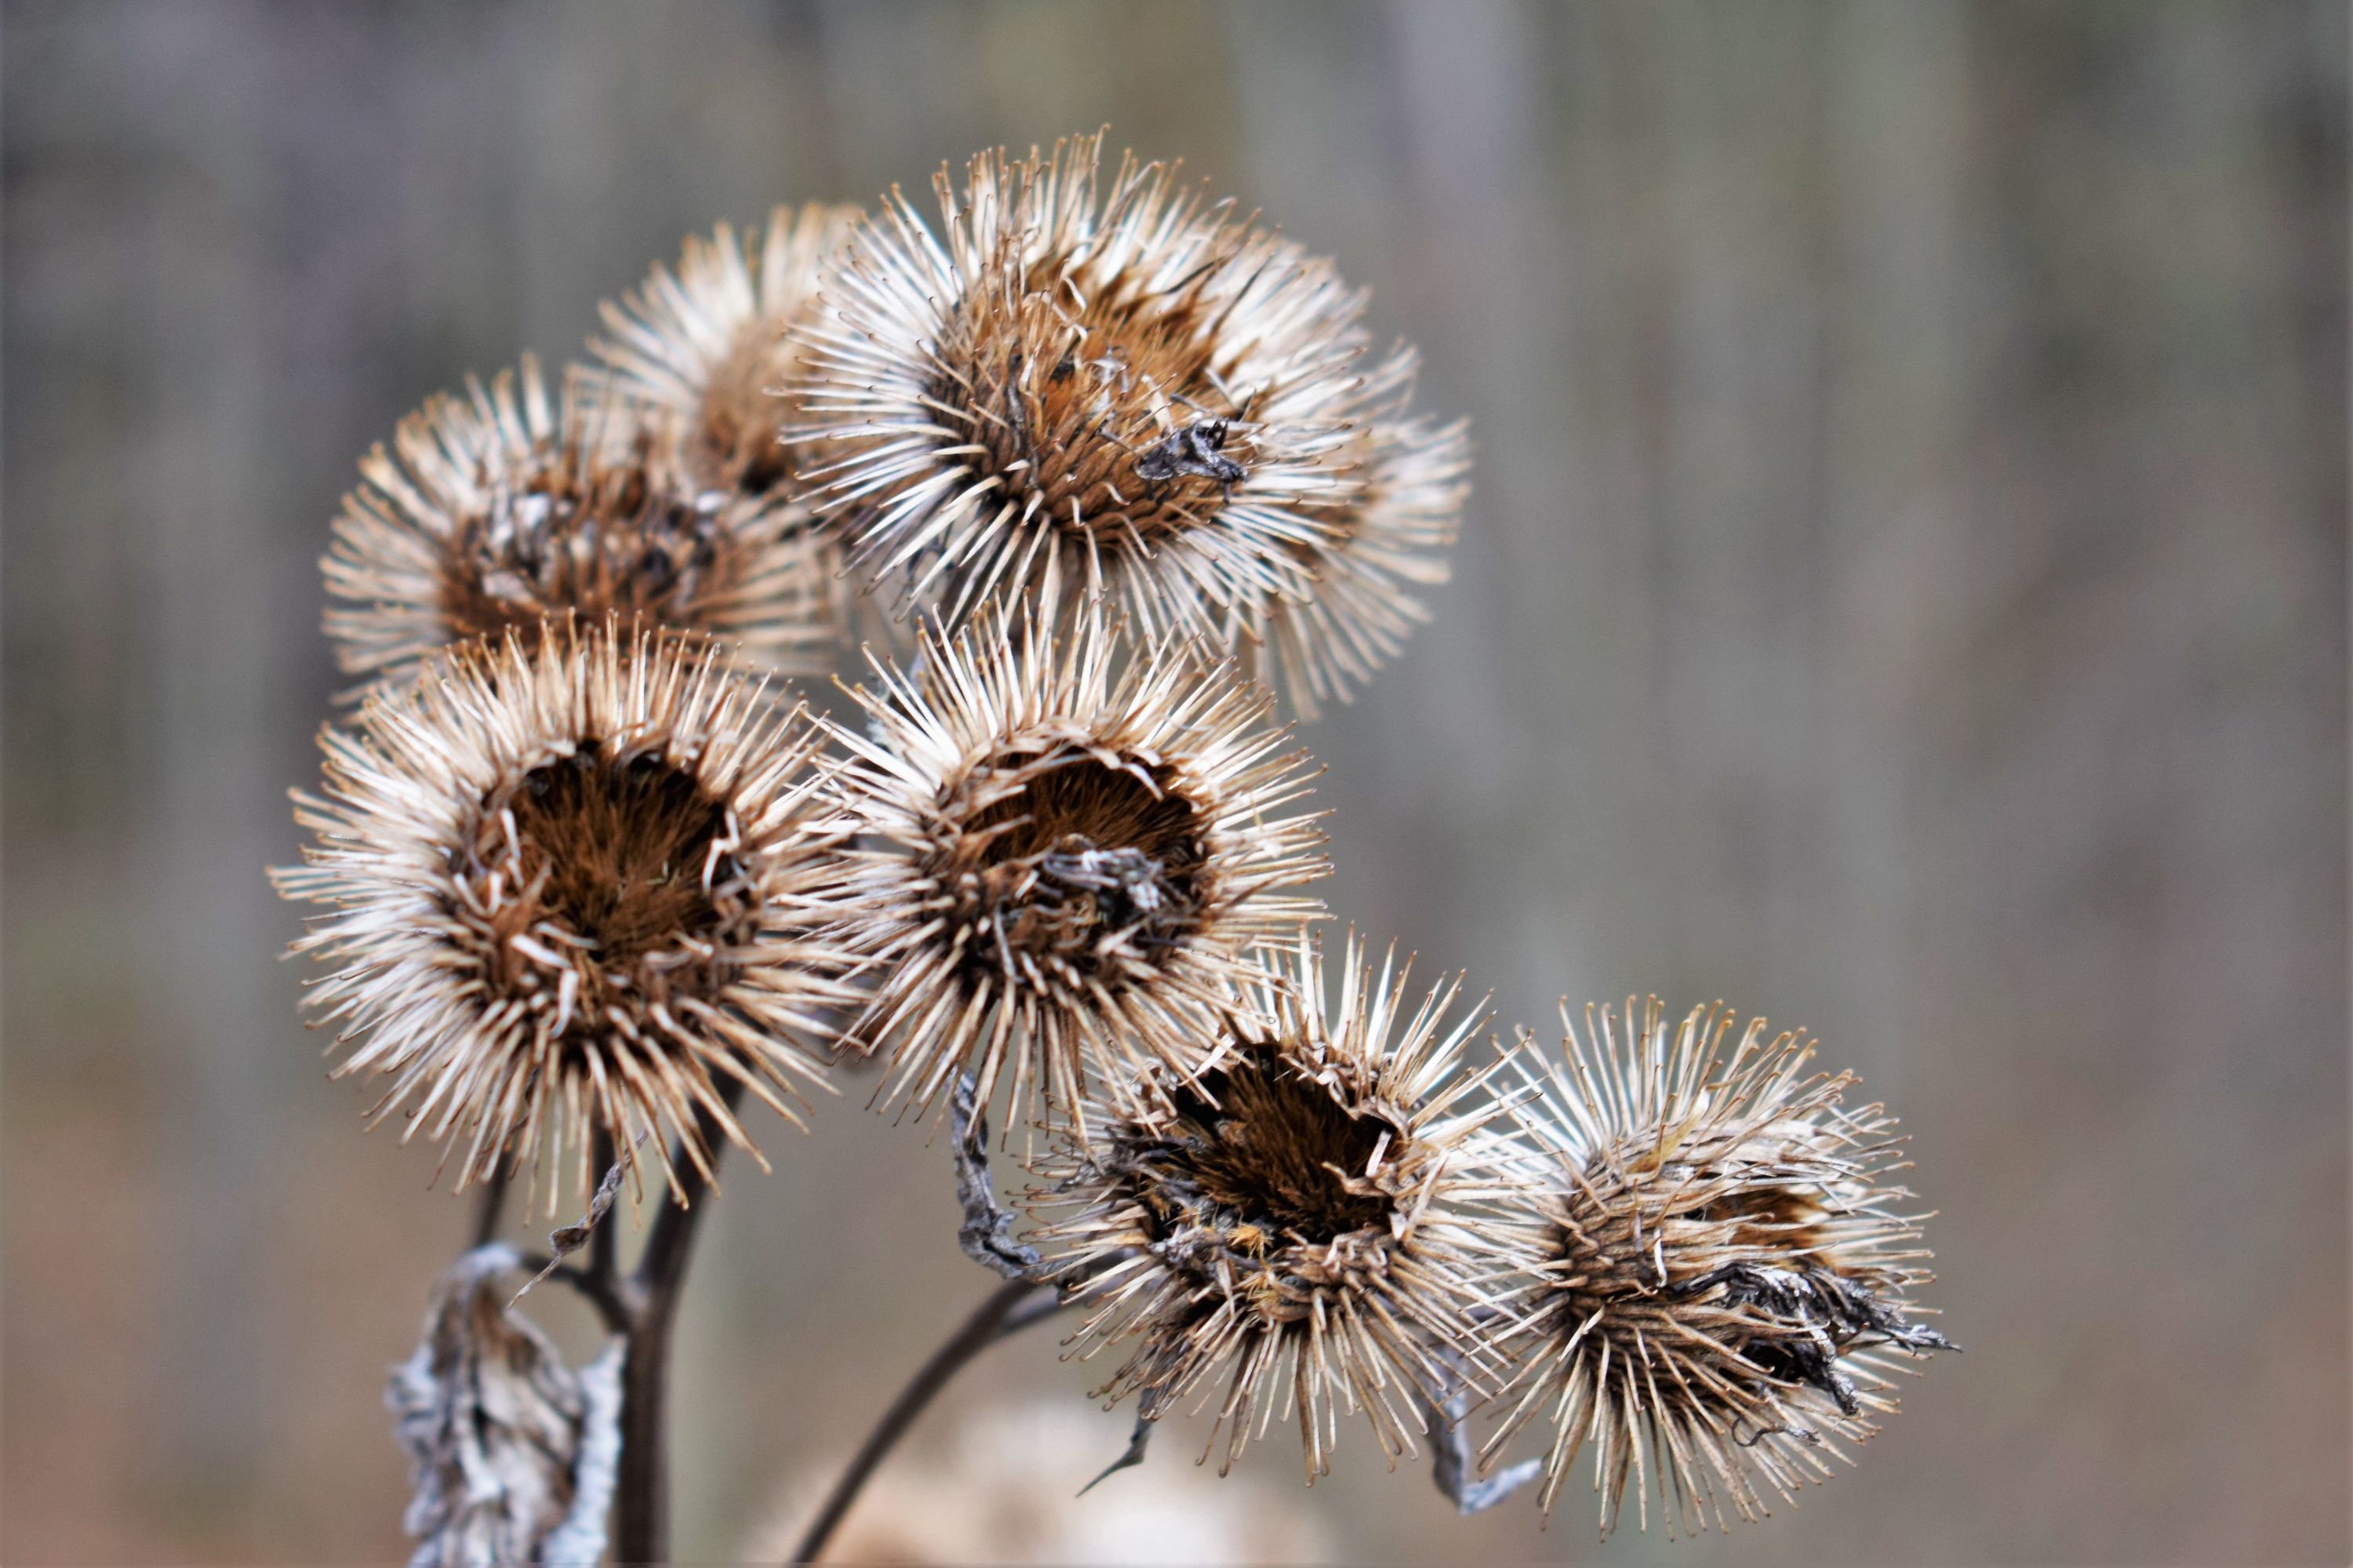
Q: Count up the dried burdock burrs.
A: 8